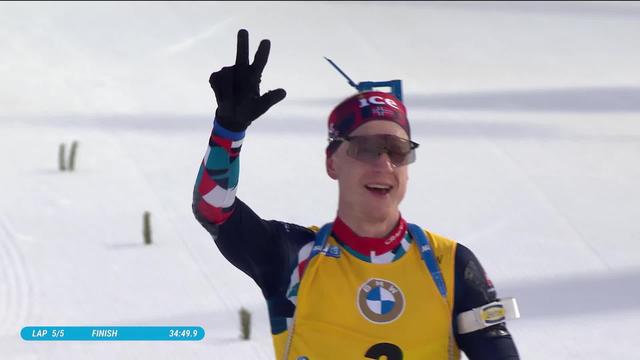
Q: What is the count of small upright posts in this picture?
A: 4